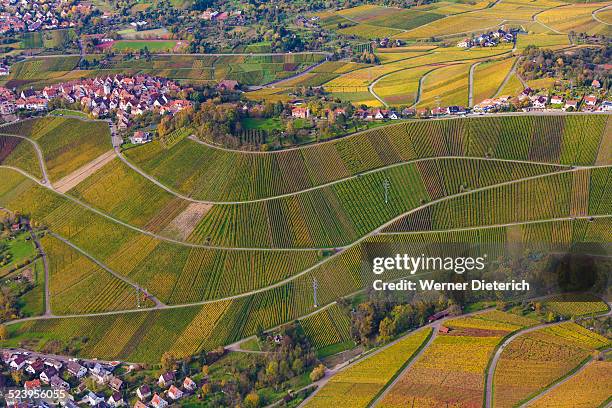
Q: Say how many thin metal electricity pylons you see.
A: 3